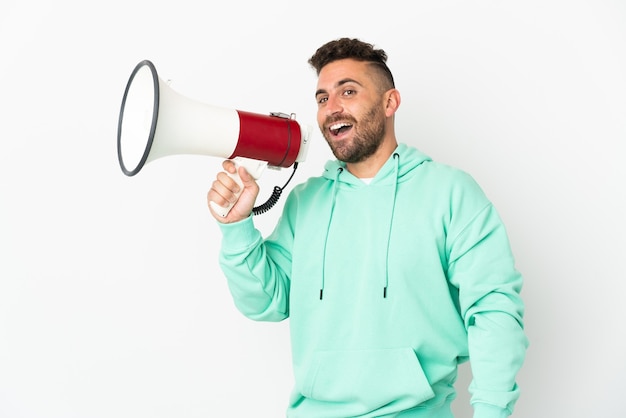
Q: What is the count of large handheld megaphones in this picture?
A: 1